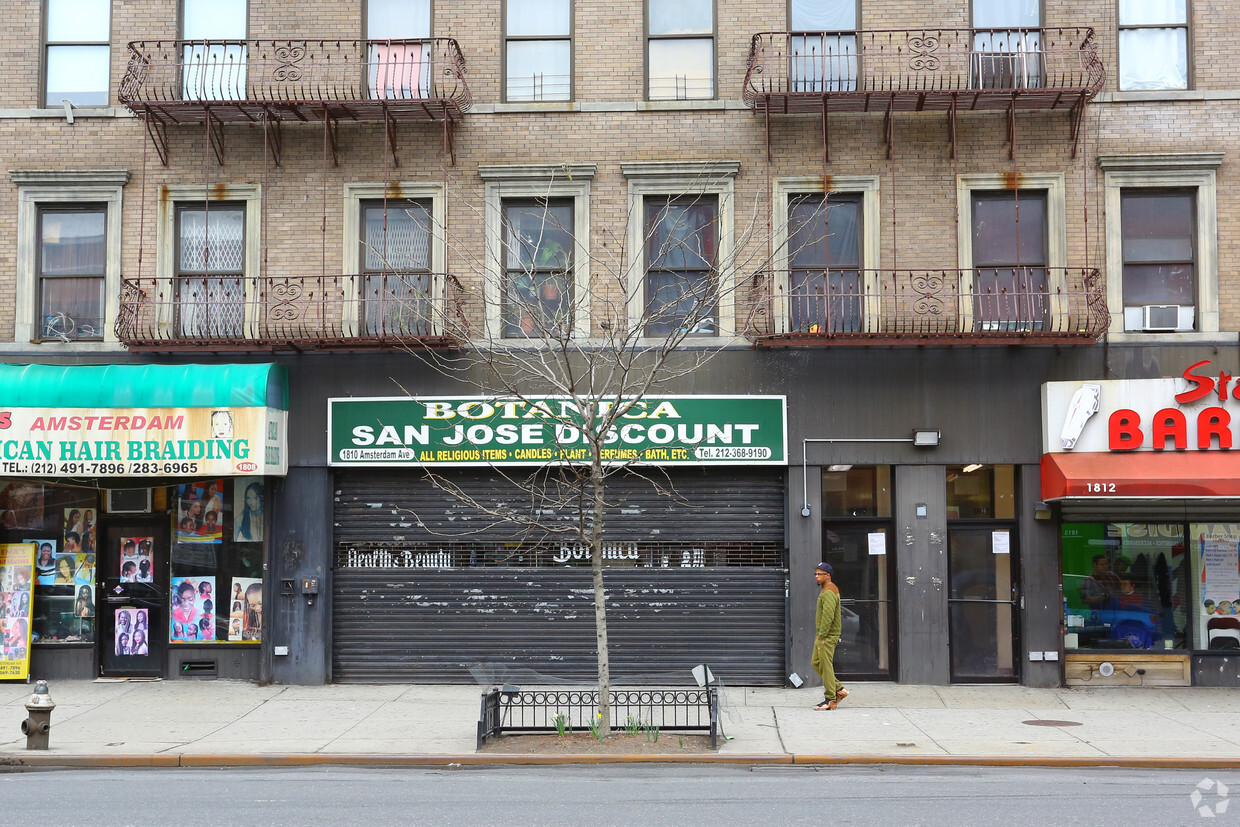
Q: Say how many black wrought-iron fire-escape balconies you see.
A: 4